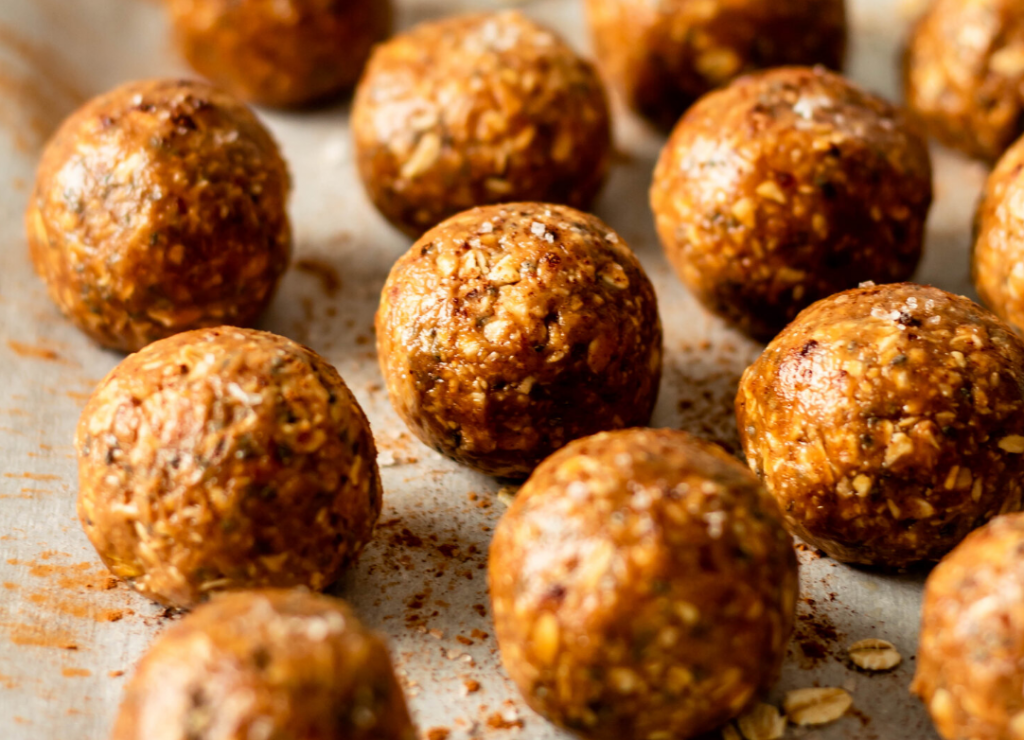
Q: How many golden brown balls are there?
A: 13